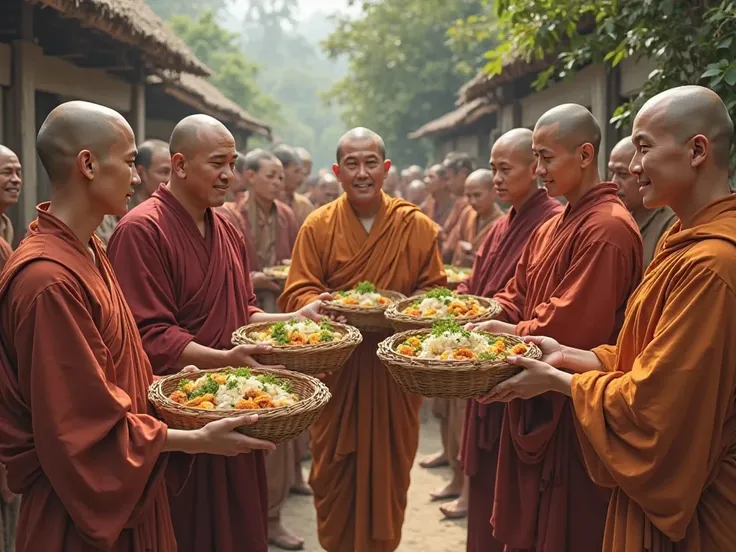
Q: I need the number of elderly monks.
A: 0